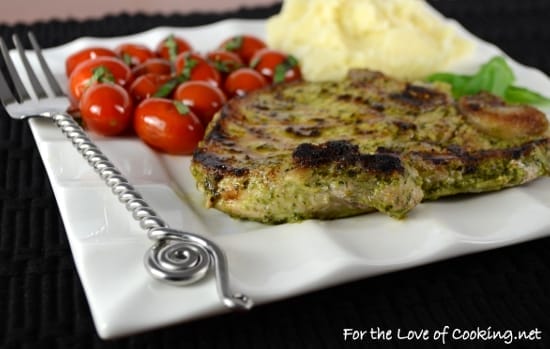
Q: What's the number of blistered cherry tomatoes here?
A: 14